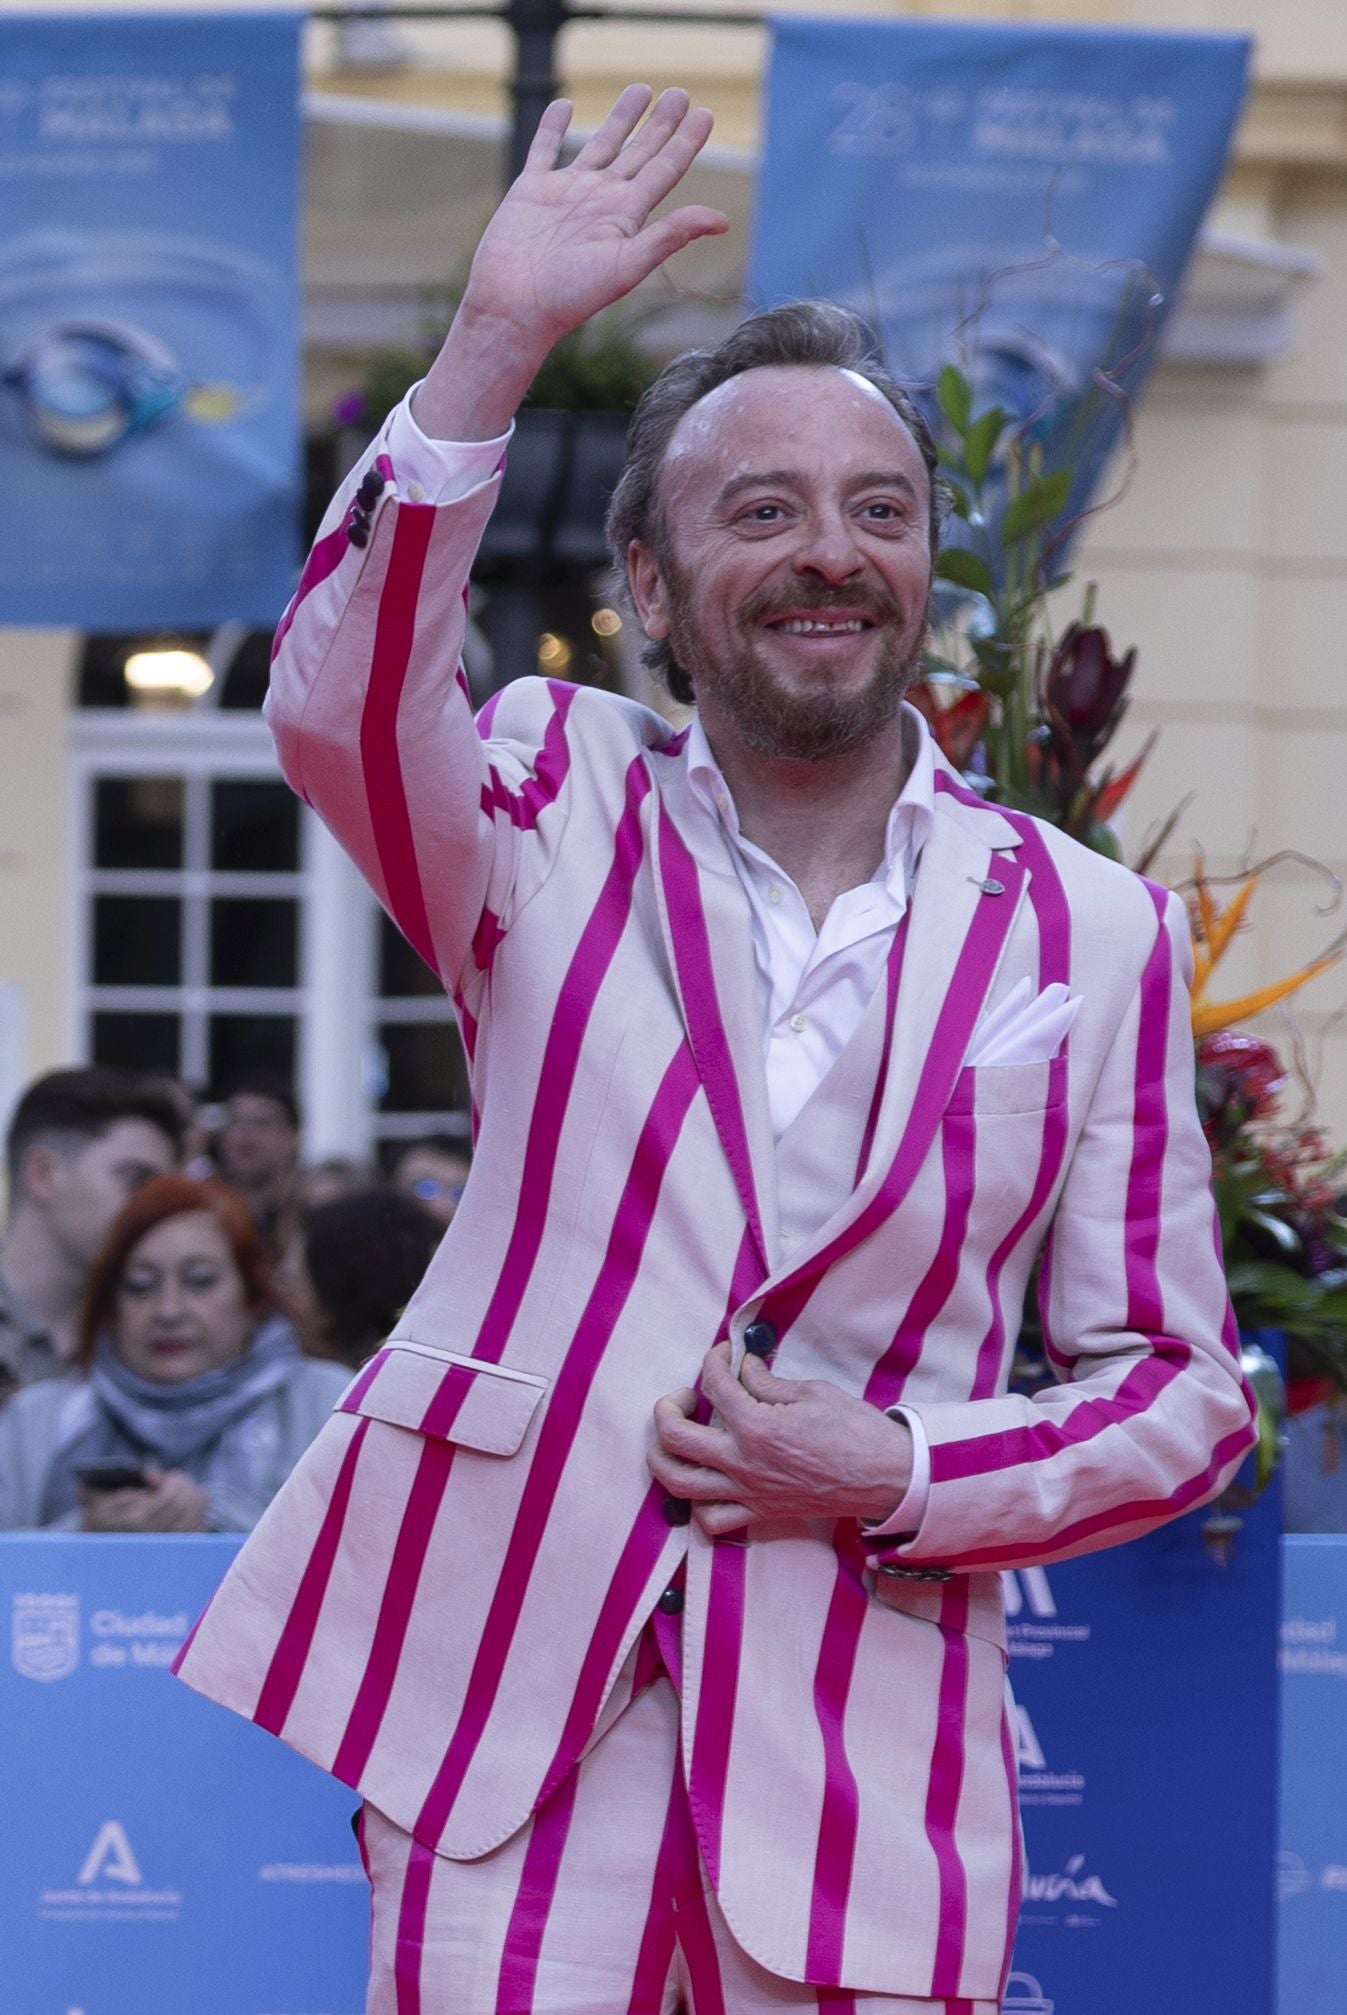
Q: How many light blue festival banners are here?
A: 2